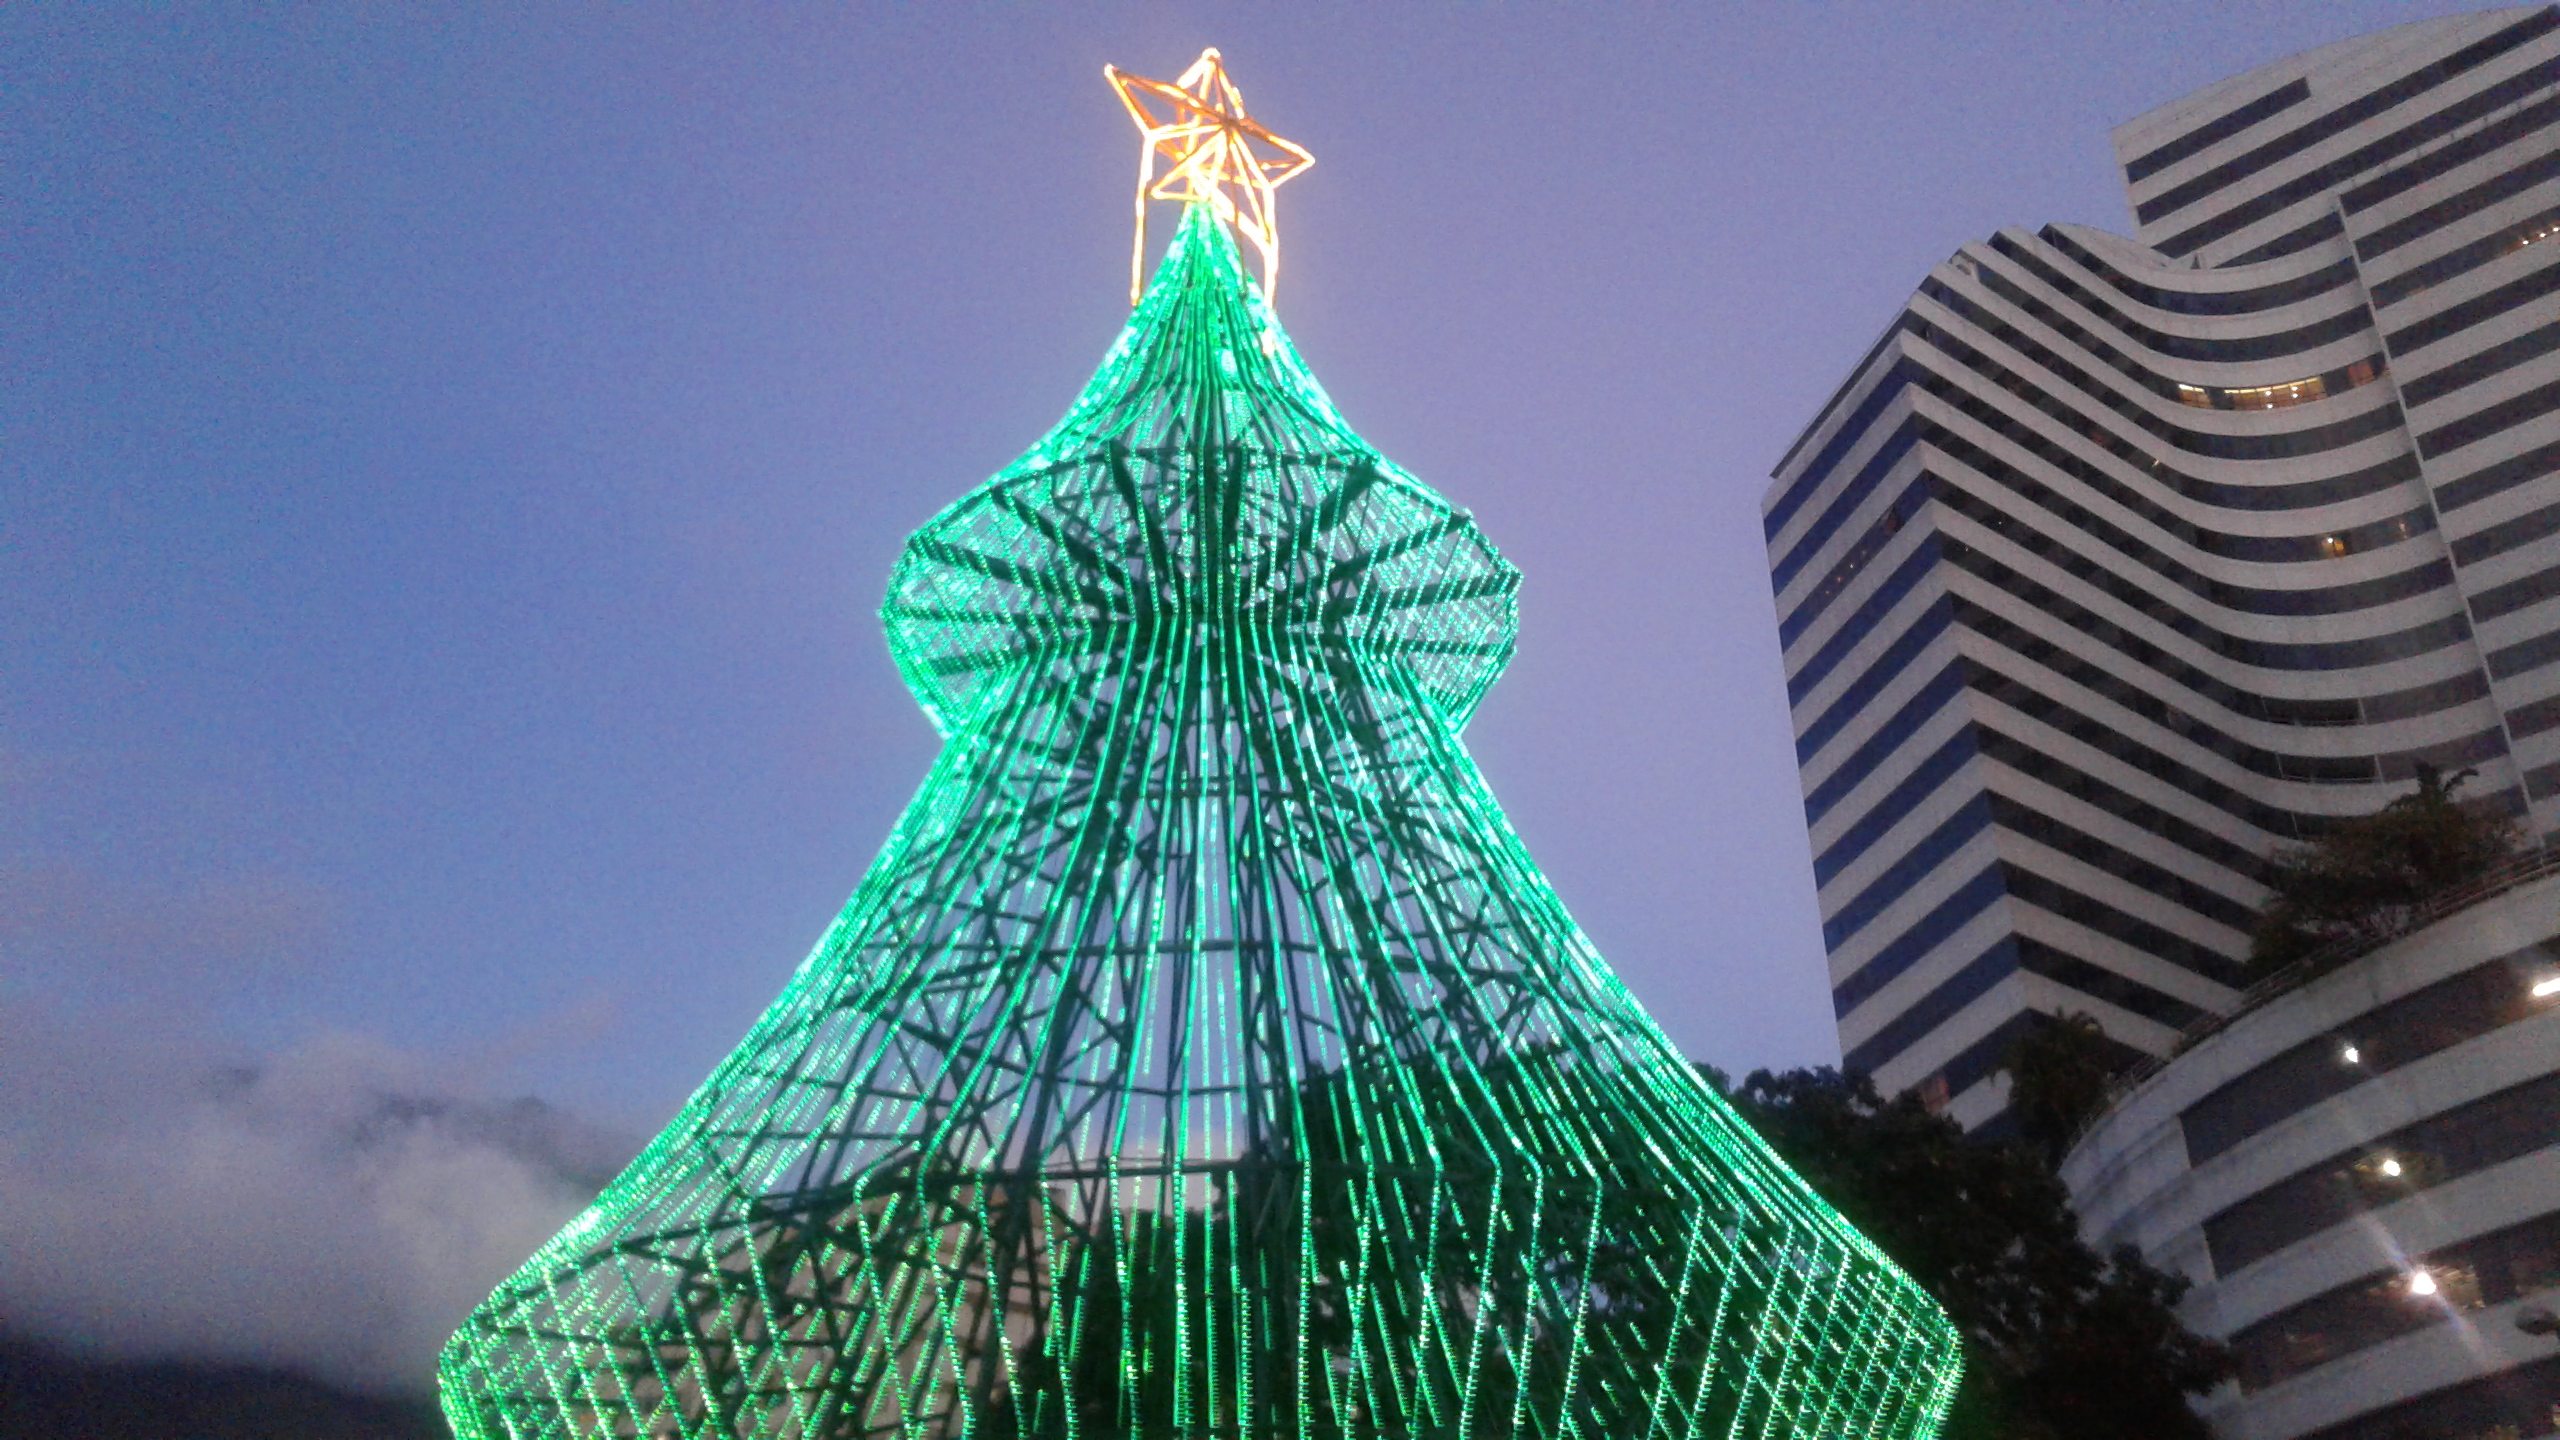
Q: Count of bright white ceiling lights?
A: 4